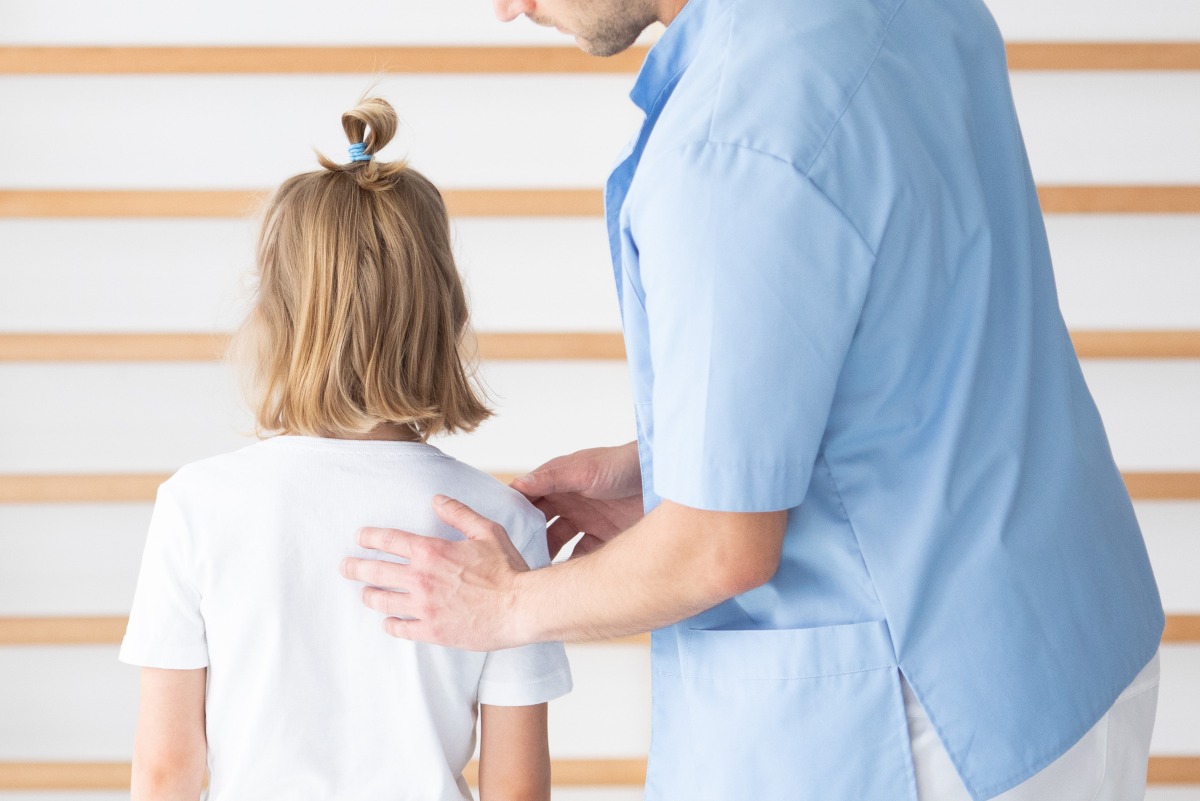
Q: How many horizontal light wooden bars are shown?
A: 6